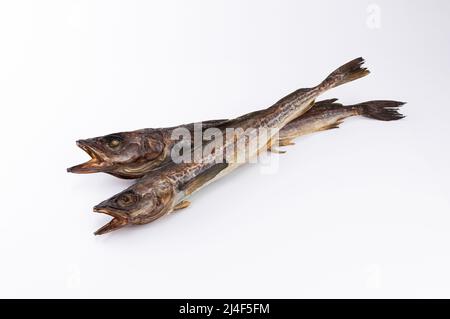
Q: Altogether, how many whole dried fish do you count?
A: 2